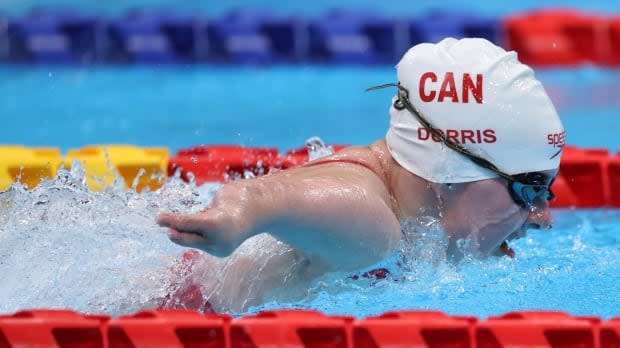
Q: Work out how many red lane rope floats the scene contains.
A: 12